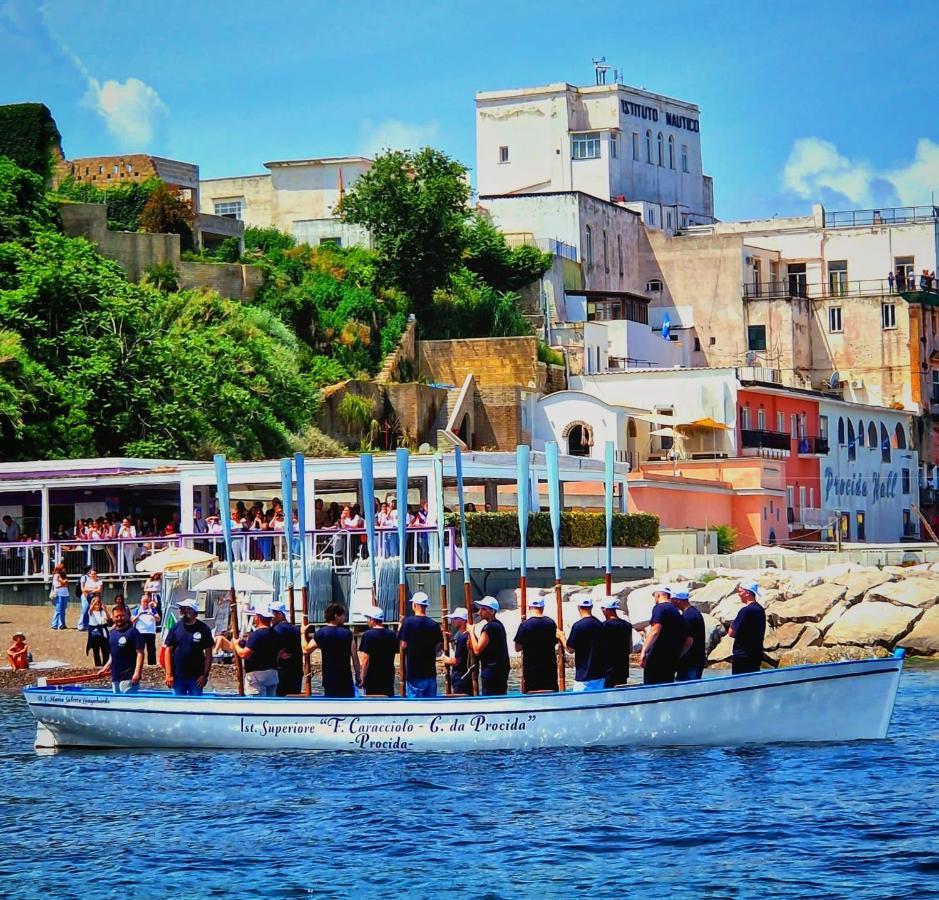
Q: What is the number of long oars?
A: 10